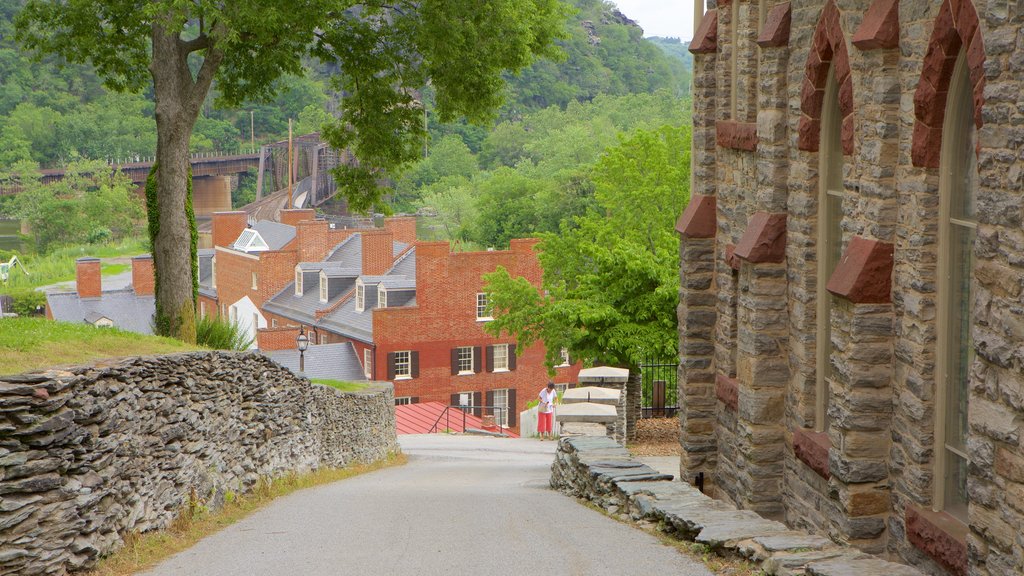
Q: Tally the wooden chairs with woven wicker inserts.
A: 0